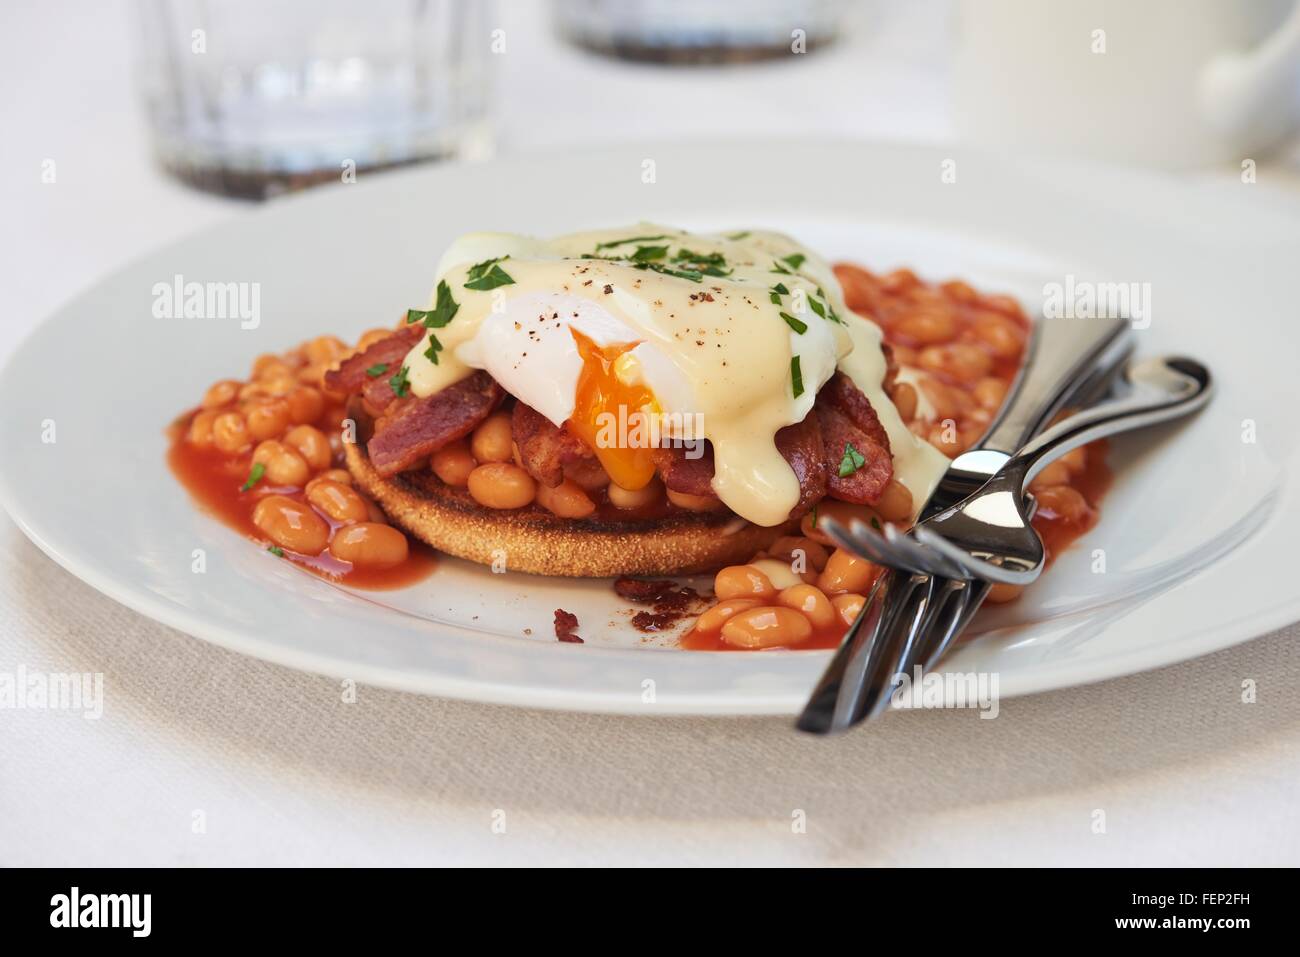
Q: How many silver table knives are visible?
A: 1